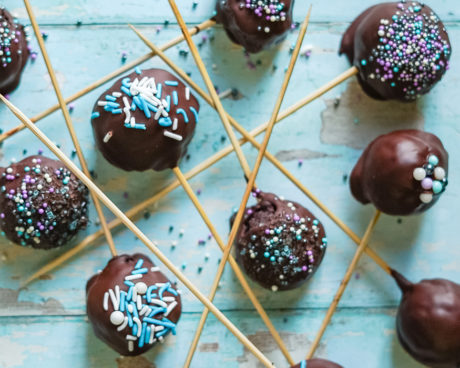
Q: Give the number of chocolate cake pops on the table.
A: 10